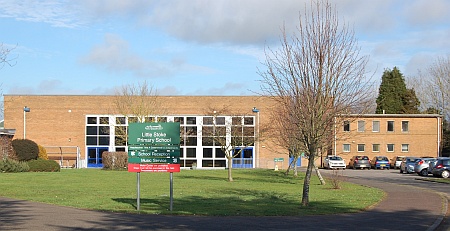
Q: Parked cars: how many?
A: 7